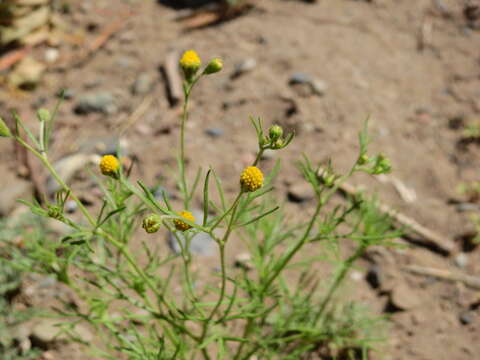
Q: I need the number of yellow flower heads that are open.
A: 4